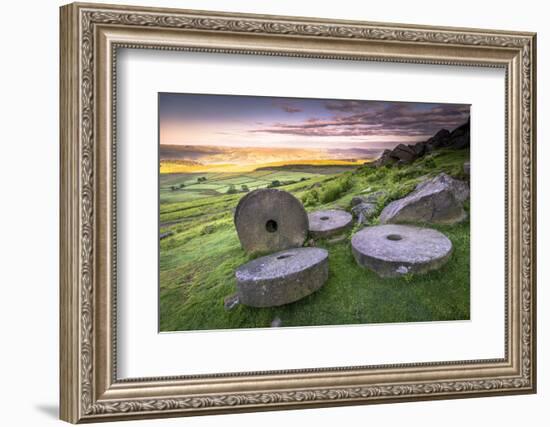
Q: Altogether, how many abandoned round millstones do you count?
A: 4